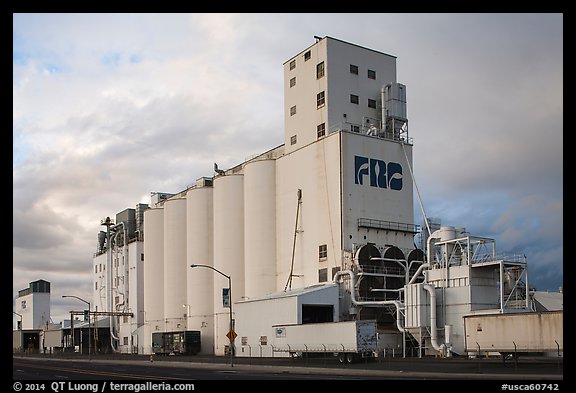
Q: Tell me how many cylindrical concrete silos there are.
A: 5